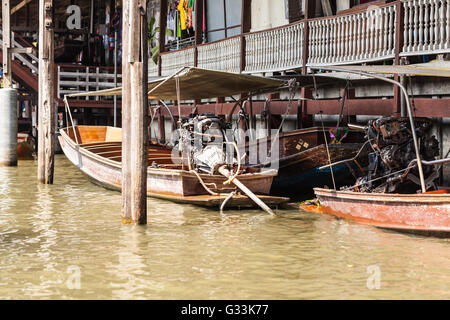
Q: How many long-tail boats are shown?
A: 3